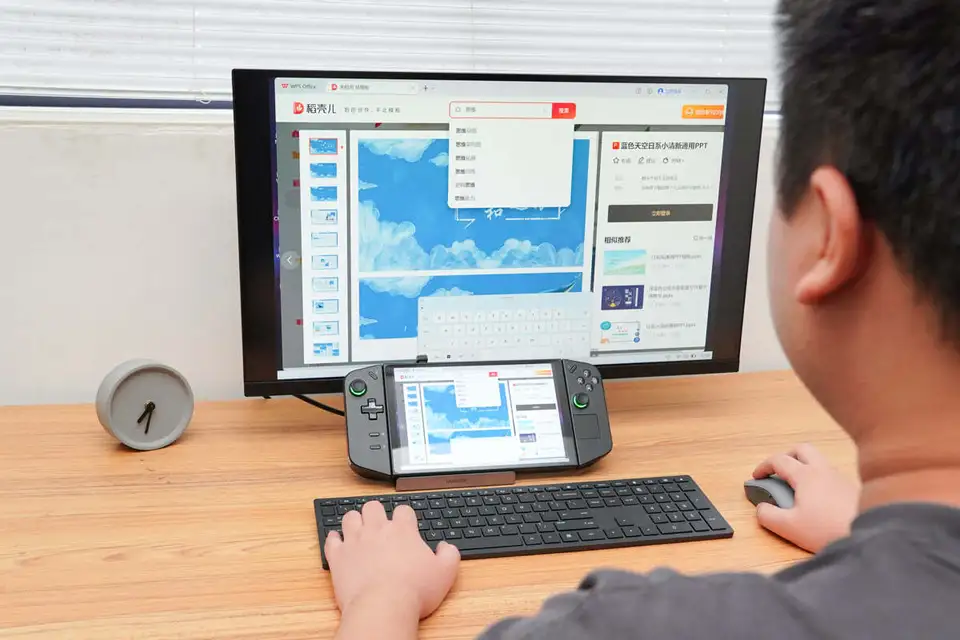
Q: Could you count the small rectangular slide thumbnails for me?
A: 10